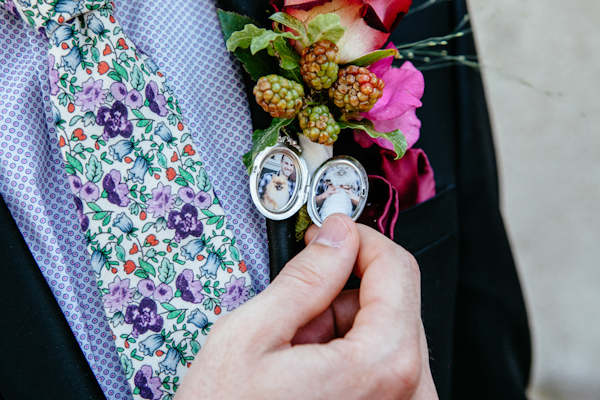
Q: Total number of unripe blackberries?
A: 4